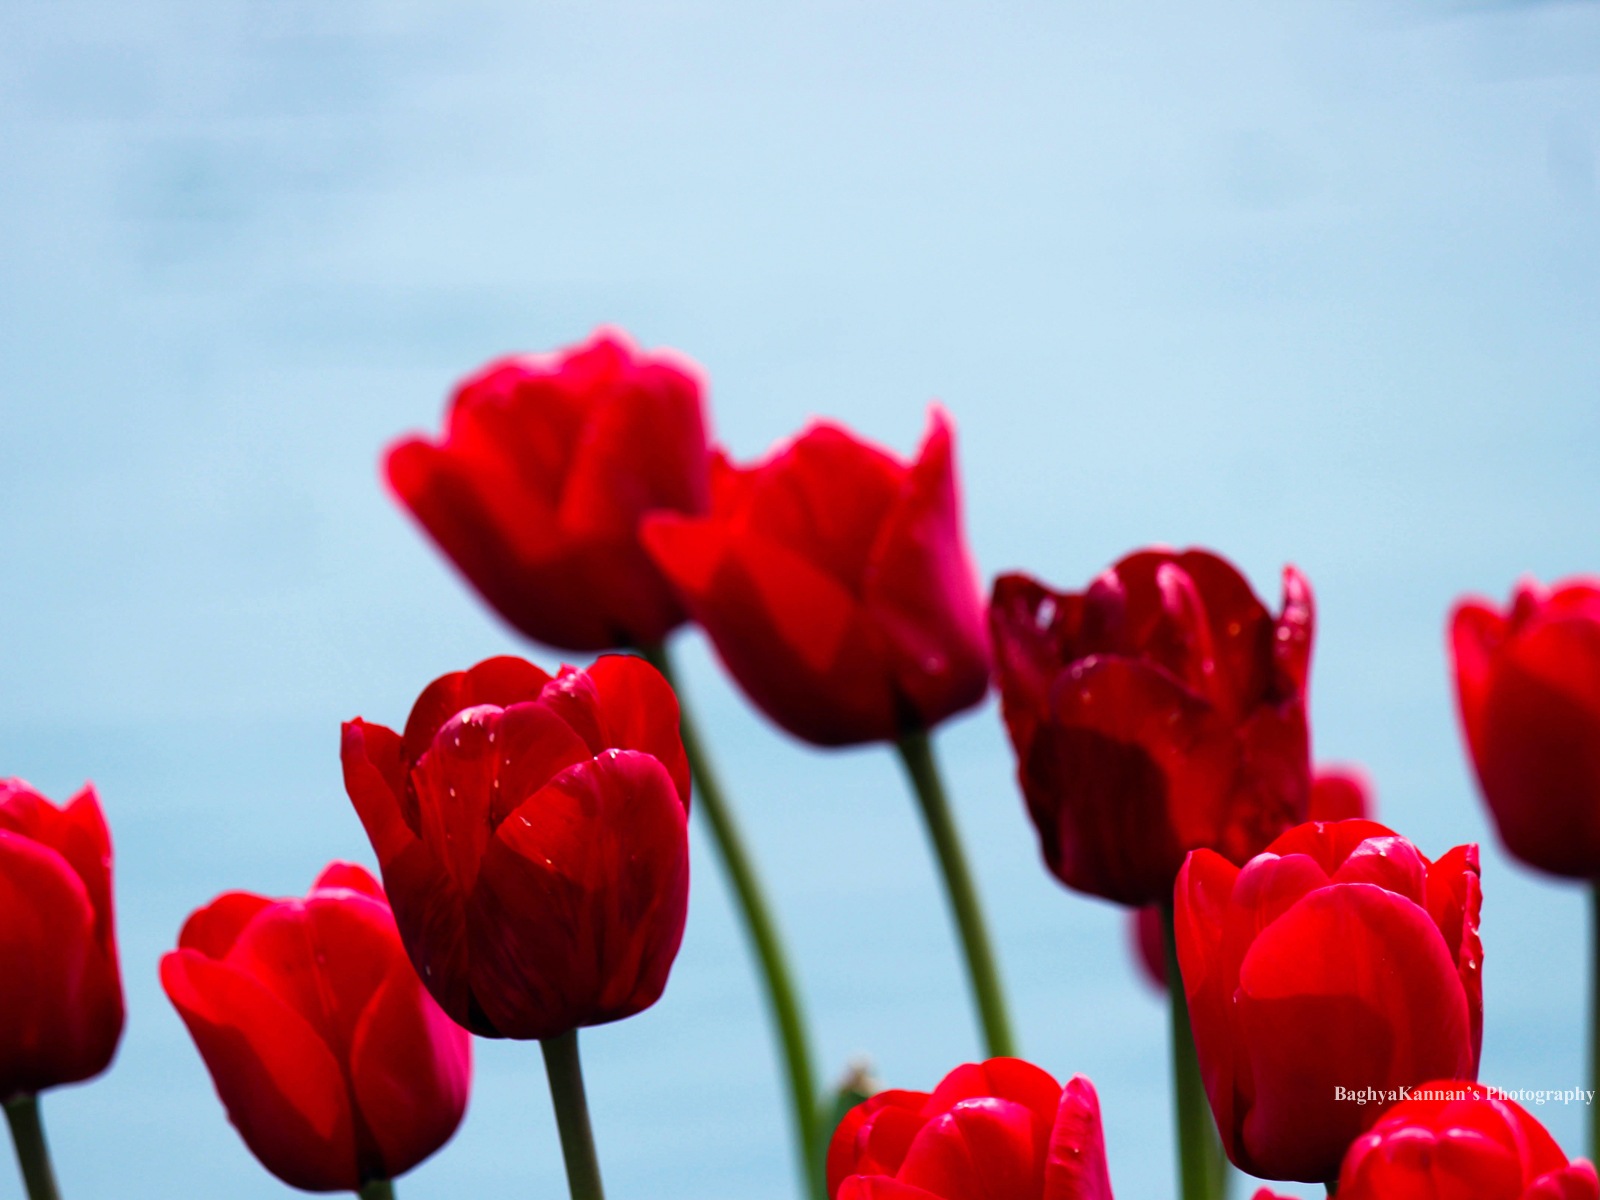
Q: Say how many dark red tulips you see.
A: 2